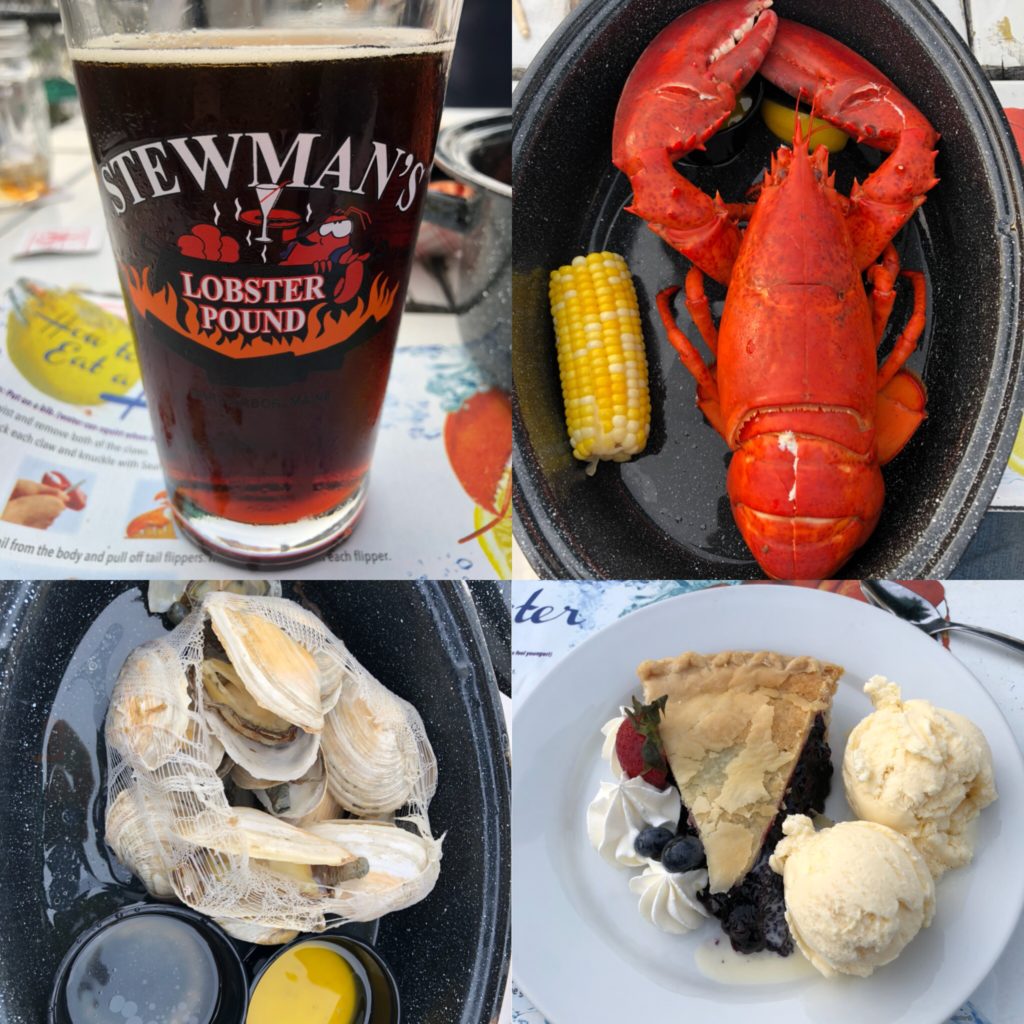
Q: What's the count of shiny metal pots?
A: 1